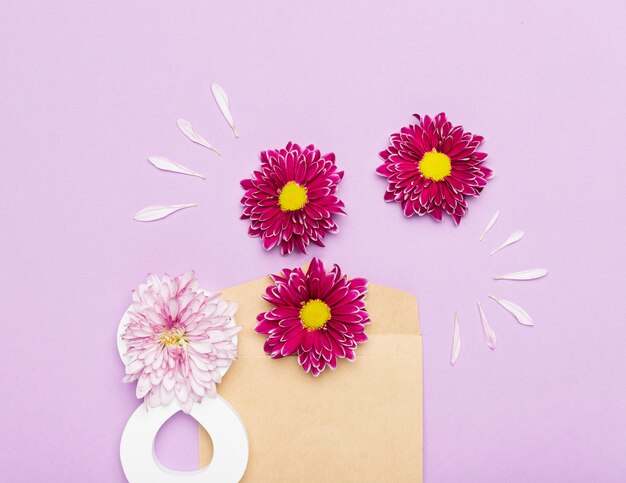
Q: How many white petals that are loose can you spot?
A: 10